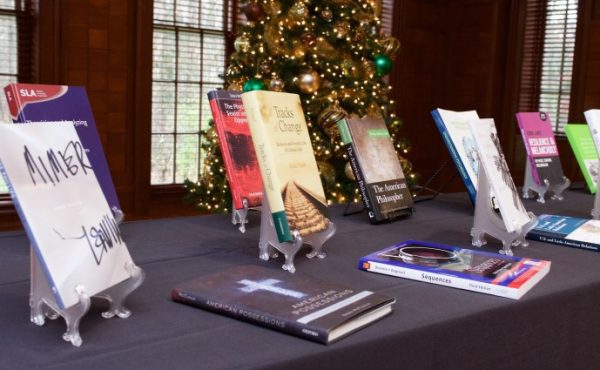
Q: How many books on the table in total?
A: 13